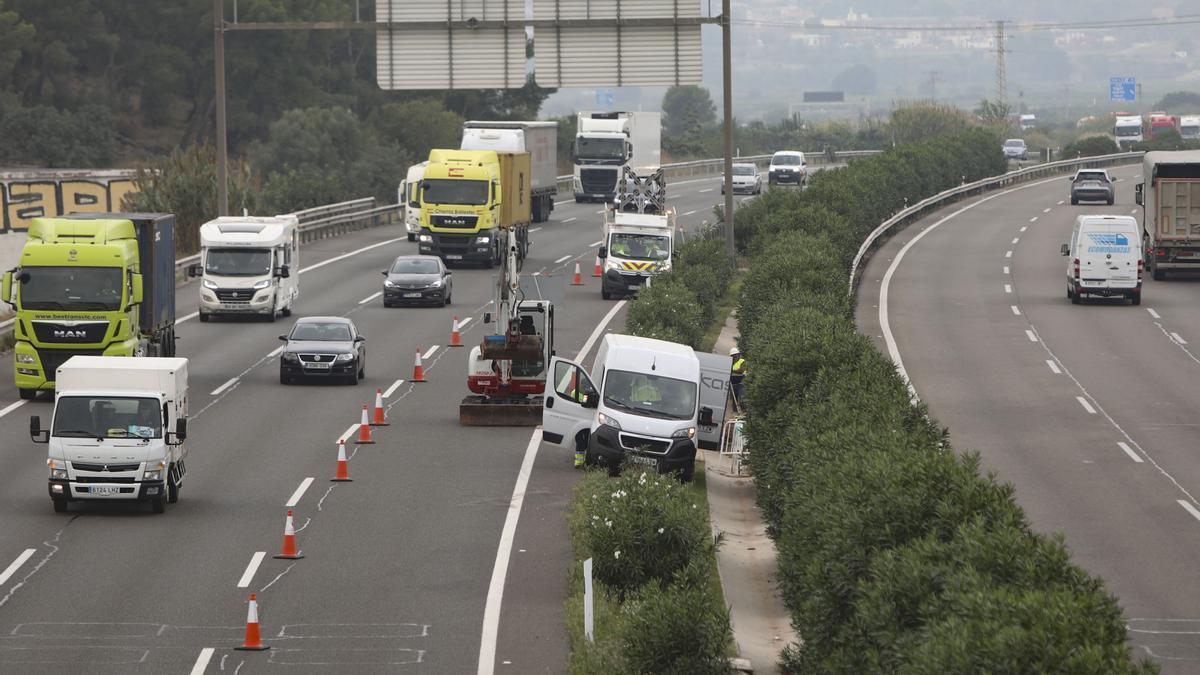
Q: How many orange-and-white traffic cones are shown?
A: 9